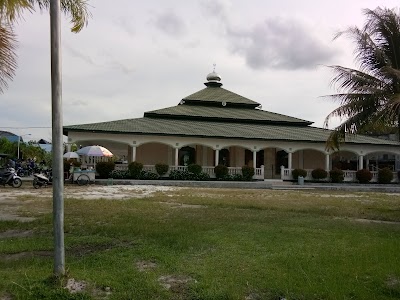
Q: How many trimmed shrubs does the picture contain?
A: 11